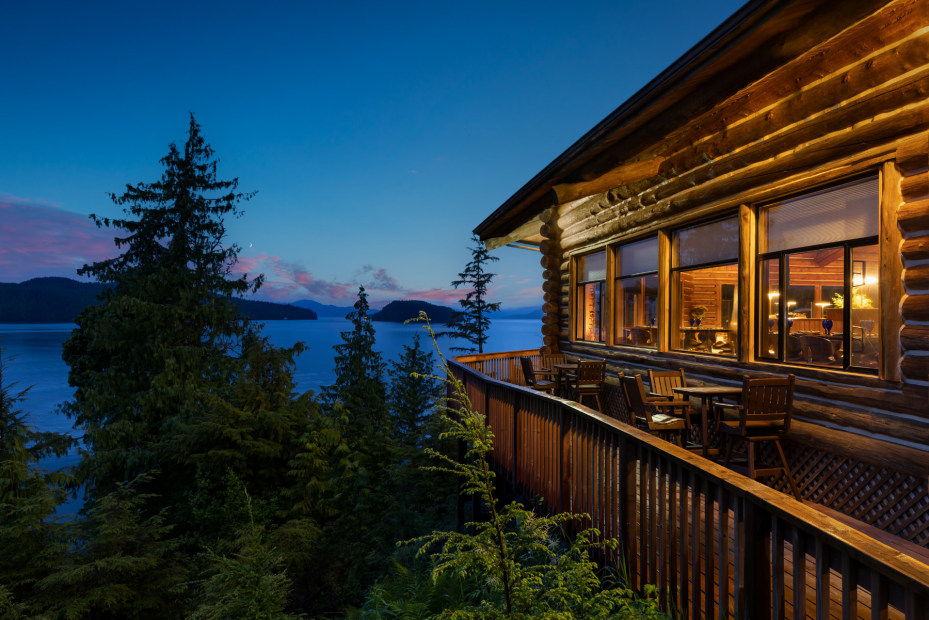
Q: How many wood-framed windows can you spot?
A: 4